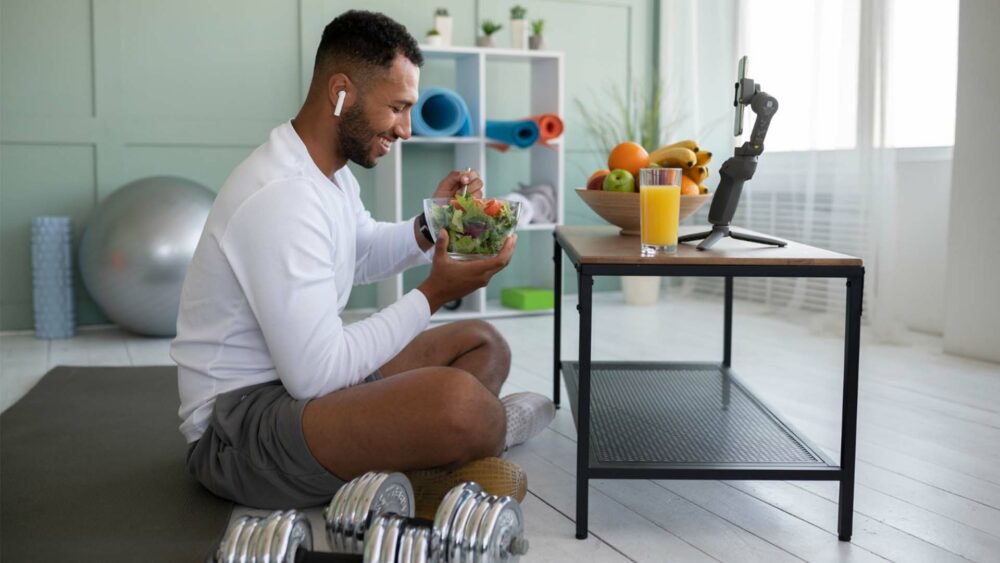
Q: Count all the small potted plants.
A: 5